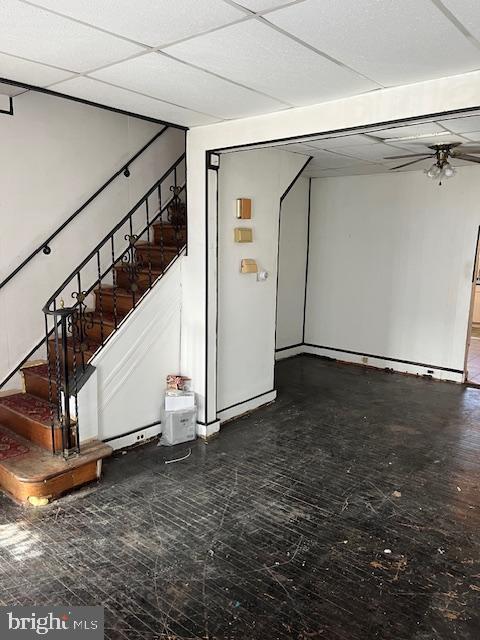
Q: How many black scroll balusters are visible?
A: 3